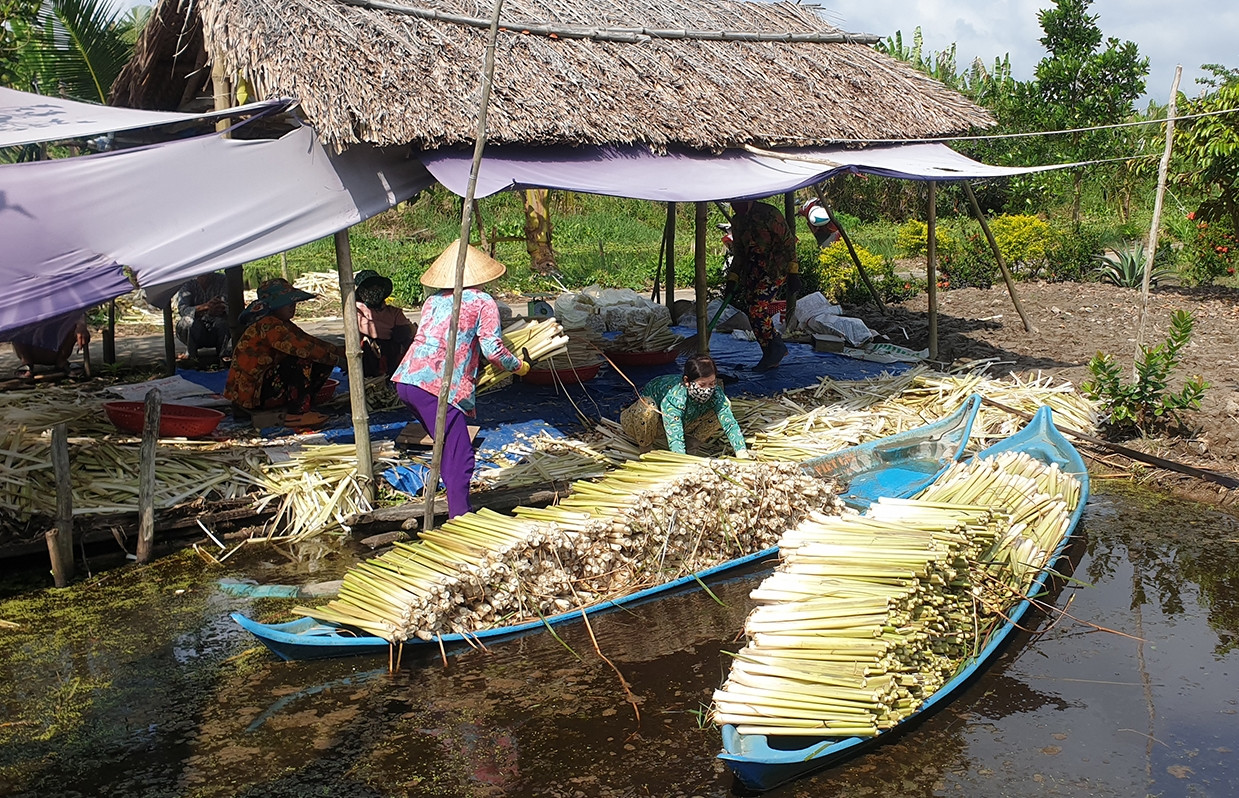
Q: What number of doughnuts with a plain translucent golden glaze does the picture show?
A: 0